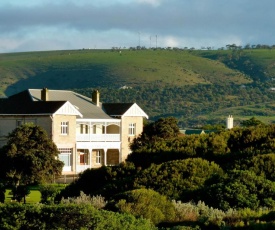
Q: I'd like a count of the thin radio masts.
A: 3